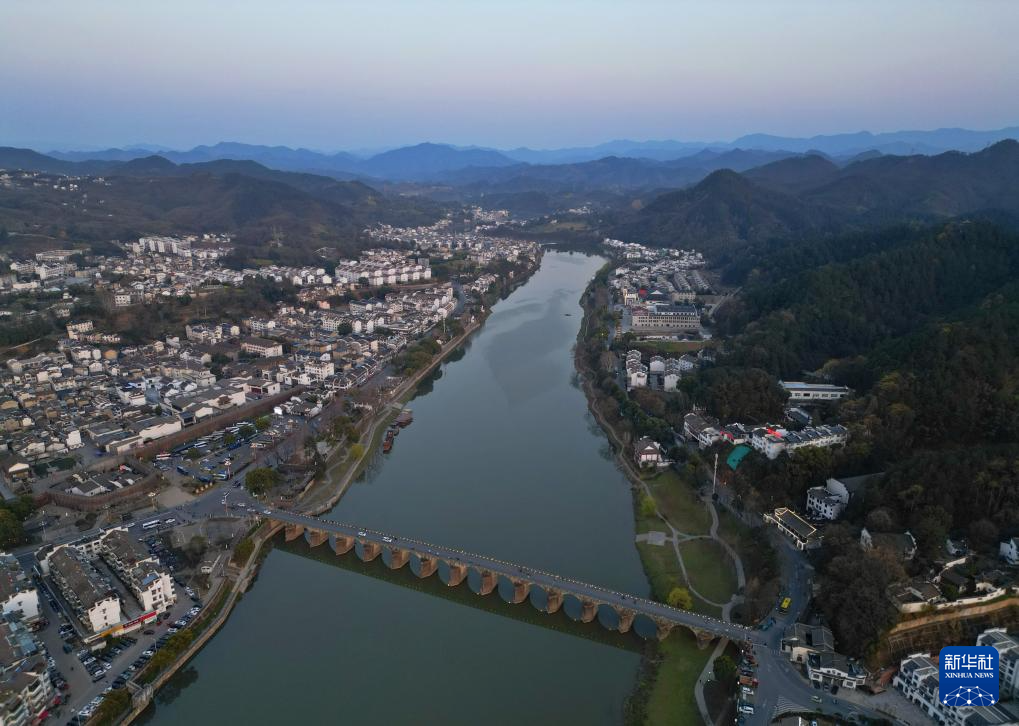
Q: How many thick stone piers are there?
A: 14